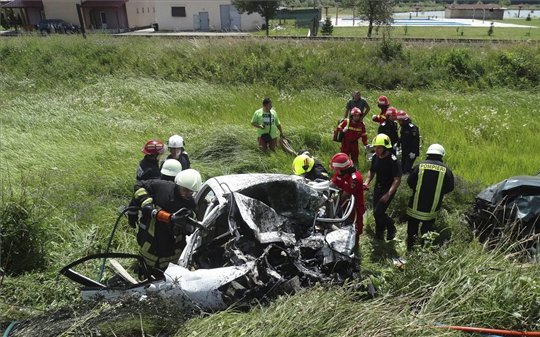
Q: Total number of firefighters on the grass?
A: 12